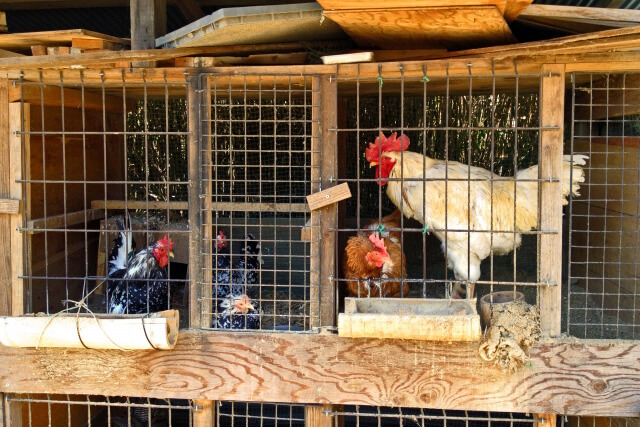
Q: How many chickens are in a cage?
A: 5